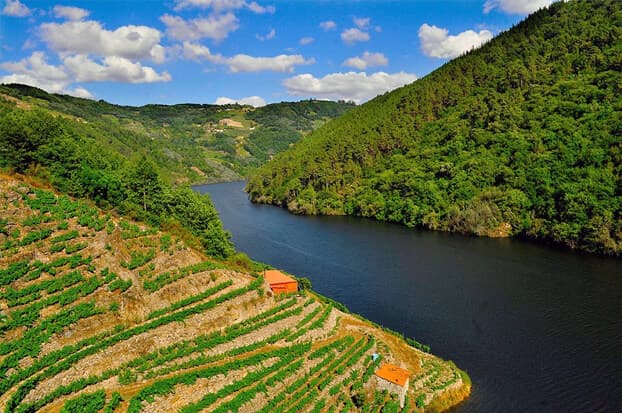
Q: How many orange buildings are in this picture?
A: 2